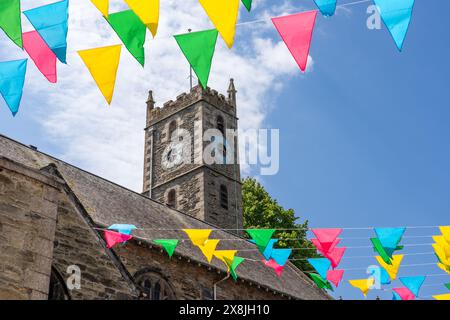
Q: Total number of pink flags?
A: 9